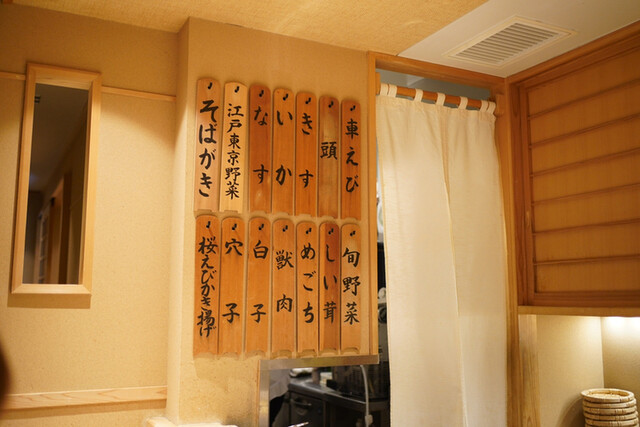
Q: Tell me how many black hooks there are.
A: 14